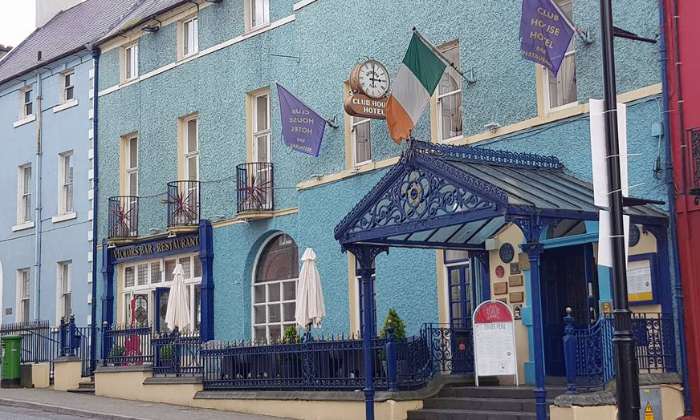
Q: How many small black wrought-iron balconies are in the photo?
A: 3